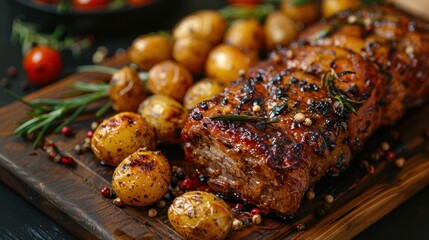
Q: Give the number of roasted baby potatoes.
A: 15